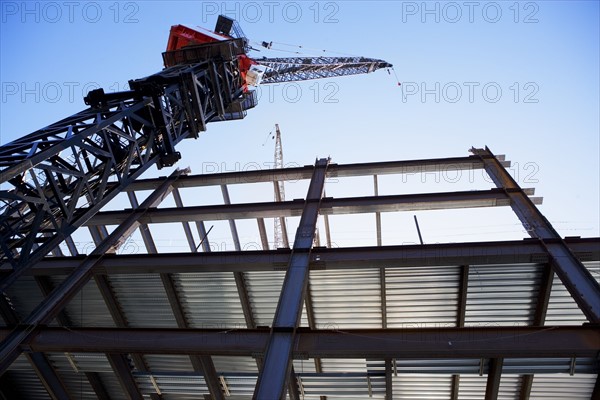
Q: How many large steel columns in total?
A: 3